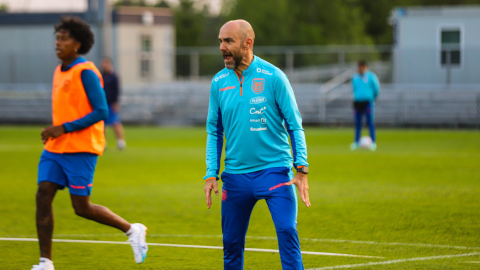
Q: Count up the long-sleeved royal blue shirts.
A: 1